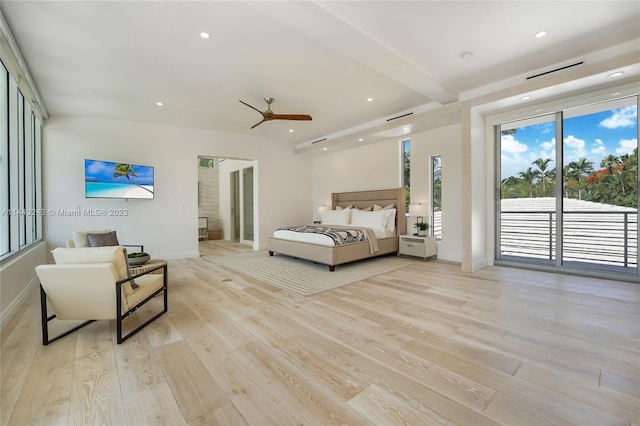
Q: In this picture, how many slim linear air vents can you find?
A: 3